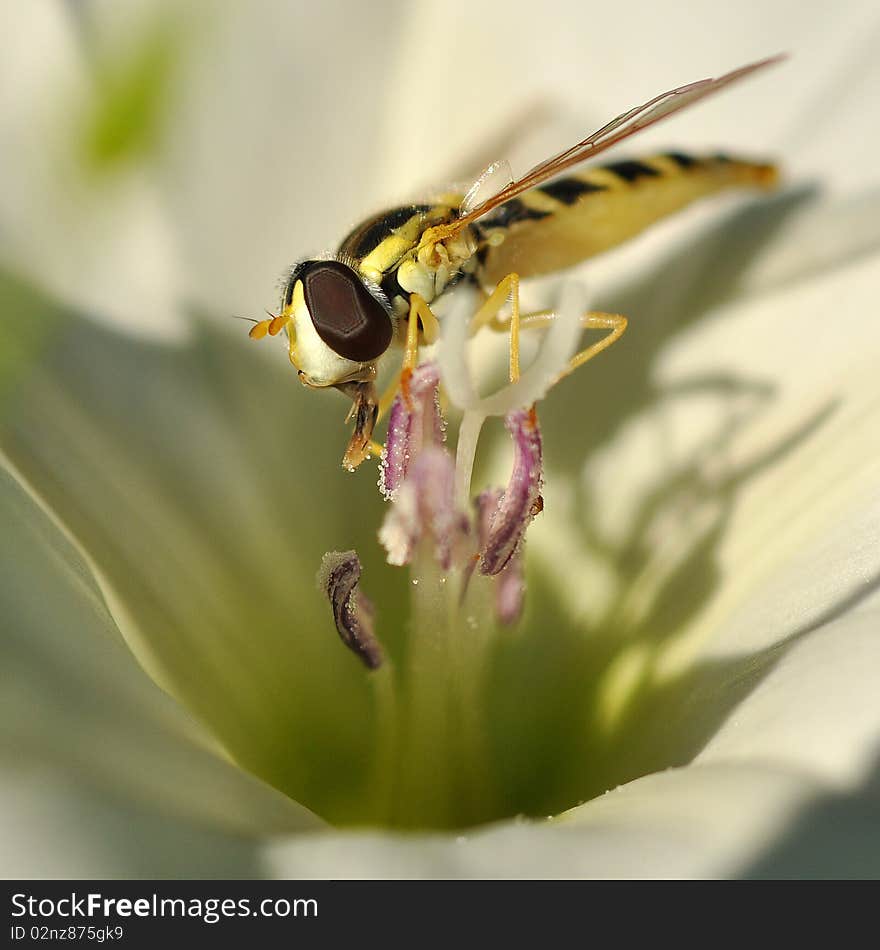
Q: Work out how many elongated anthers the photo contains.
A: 5